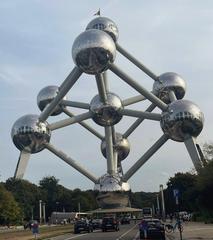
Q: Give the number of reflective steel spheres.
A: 9